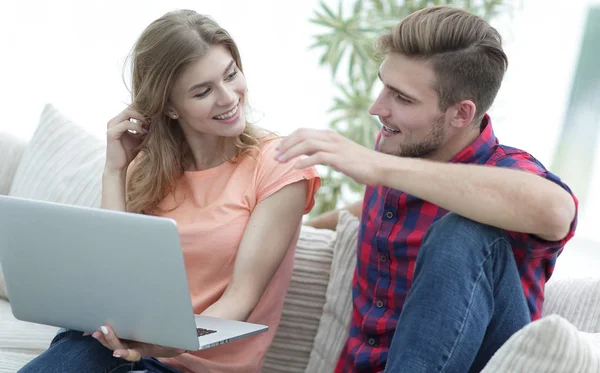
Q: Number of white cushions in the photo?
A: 3